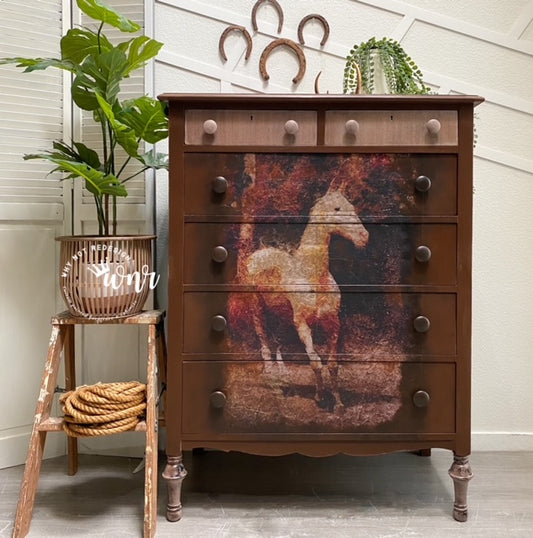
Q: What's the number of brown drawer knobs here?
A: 8